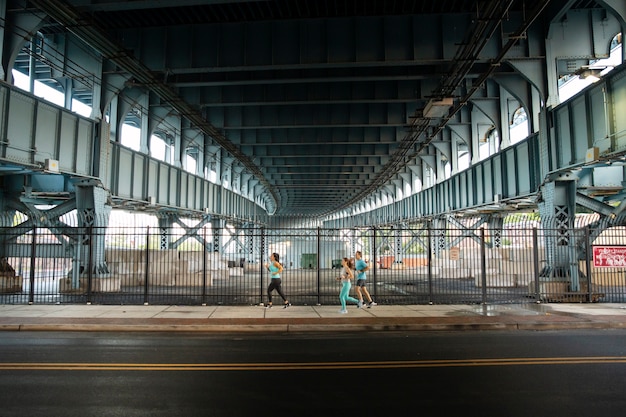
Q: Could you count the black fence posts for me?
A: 11